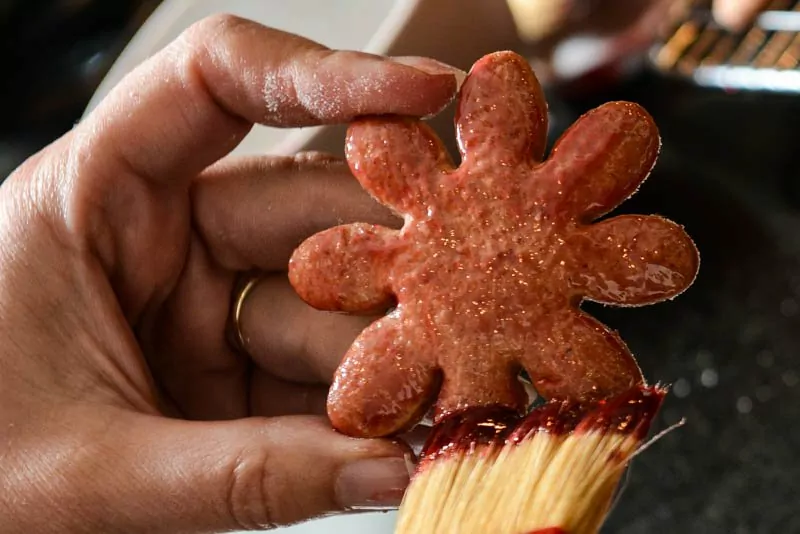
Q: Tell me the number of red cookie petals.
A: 8